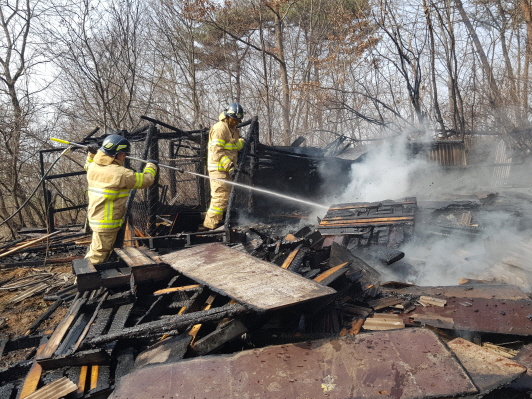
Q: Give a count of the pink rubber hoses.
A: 0